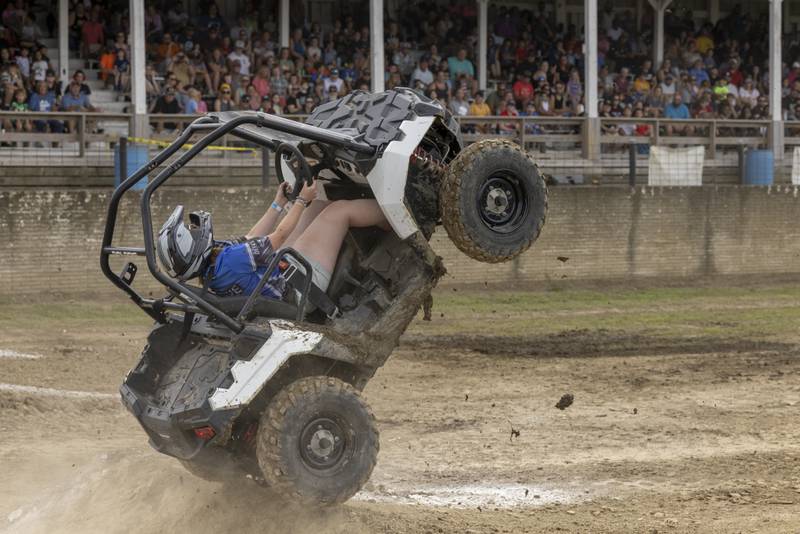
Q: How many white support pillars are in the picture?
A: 8